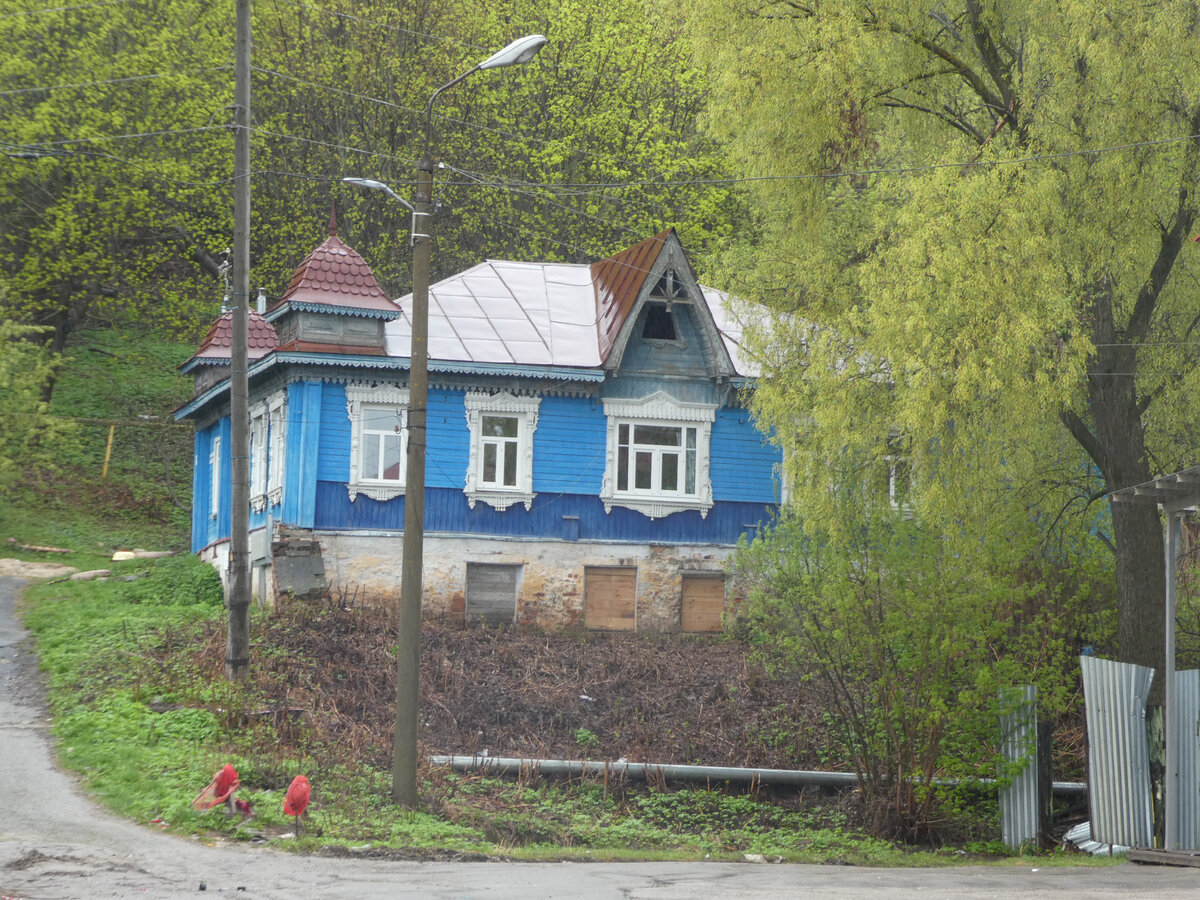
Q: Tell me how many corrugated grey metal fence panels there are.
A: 3